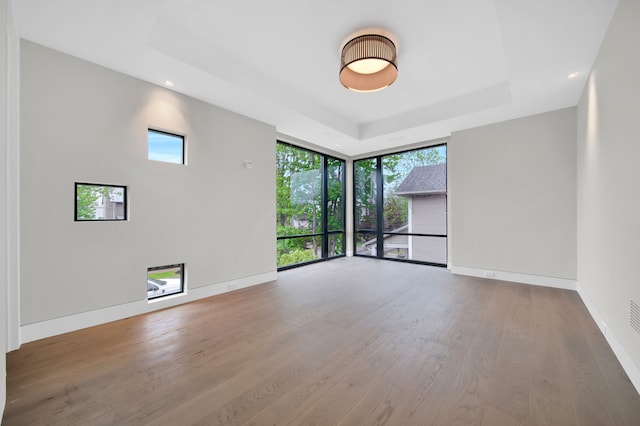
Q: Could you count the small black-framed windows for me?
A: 3